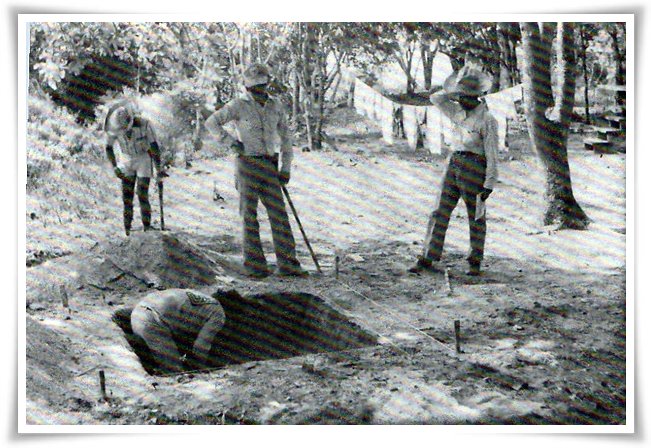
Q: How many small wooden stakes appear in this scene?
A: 5